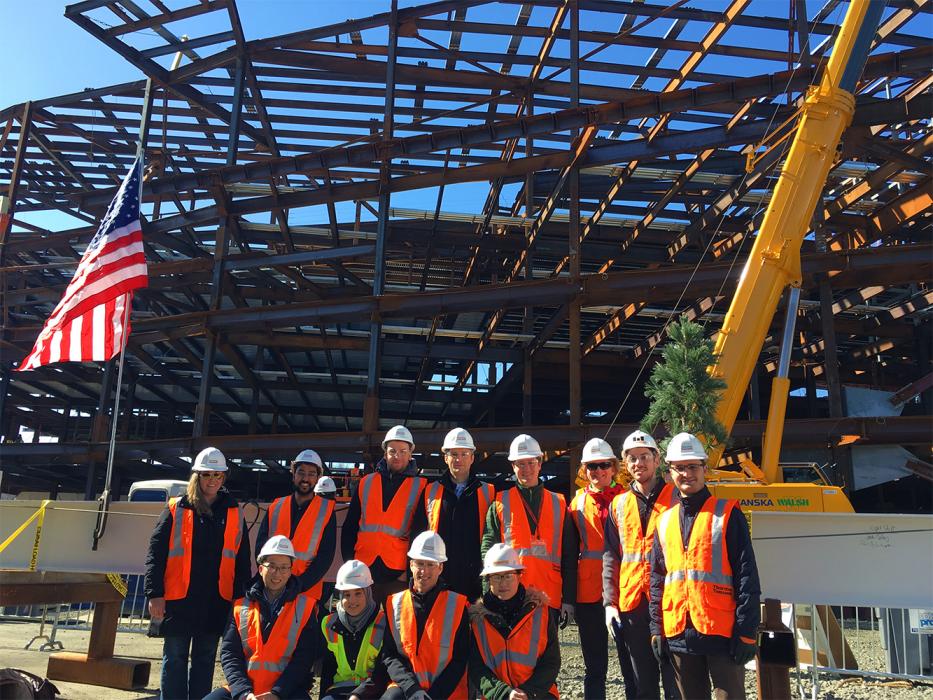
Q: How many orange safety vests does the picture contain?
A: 11